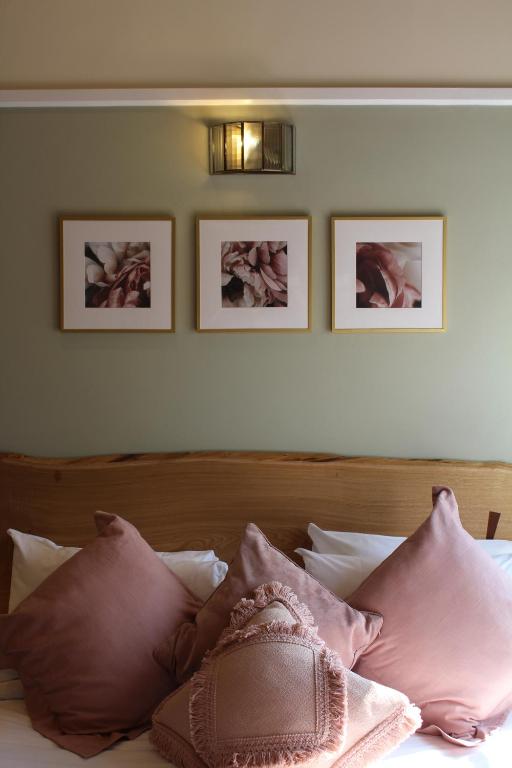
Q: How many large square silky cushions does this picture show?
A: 3